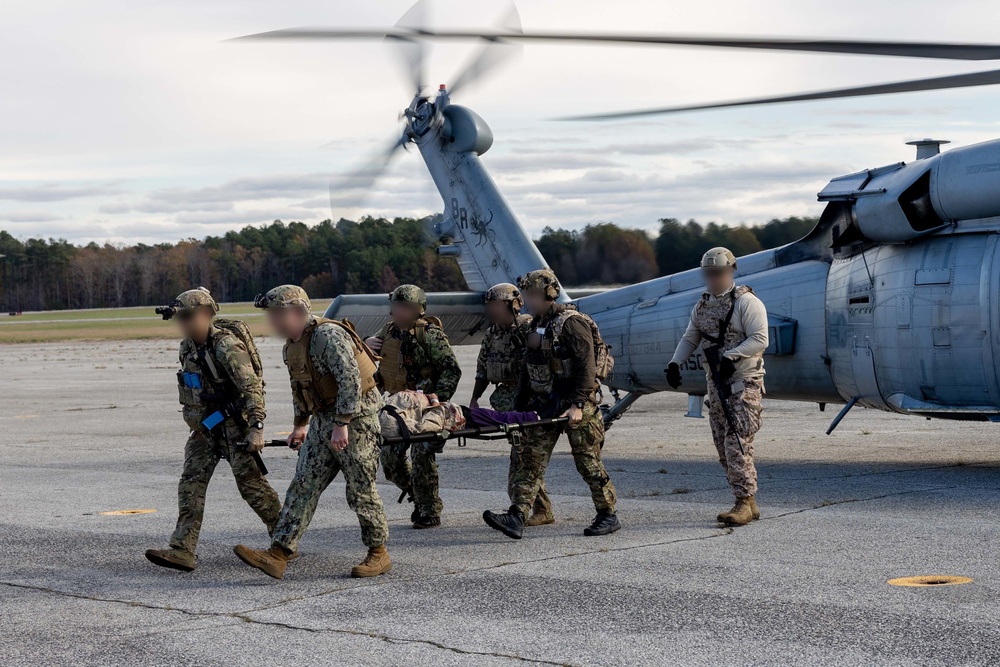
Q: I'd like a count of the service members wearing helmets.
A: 6